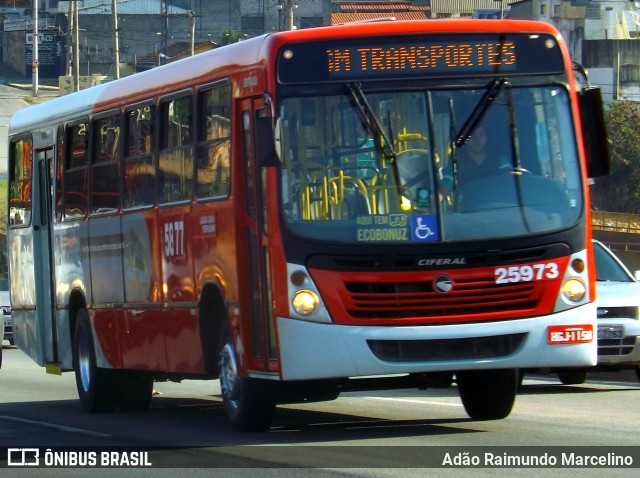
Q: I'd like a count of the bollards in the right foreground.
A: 0